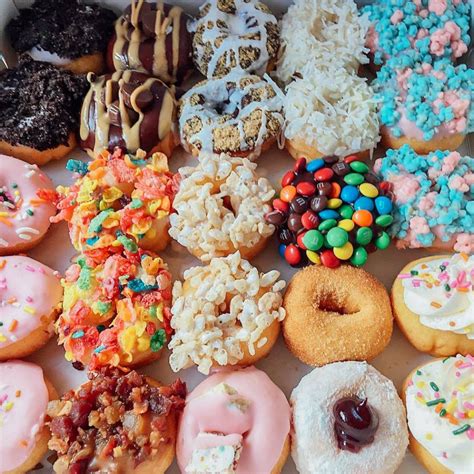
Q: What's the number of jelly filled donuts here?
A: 1